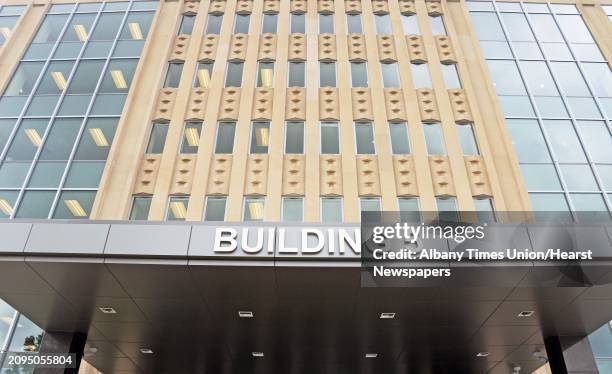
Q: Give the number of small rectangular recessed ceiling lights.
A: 8